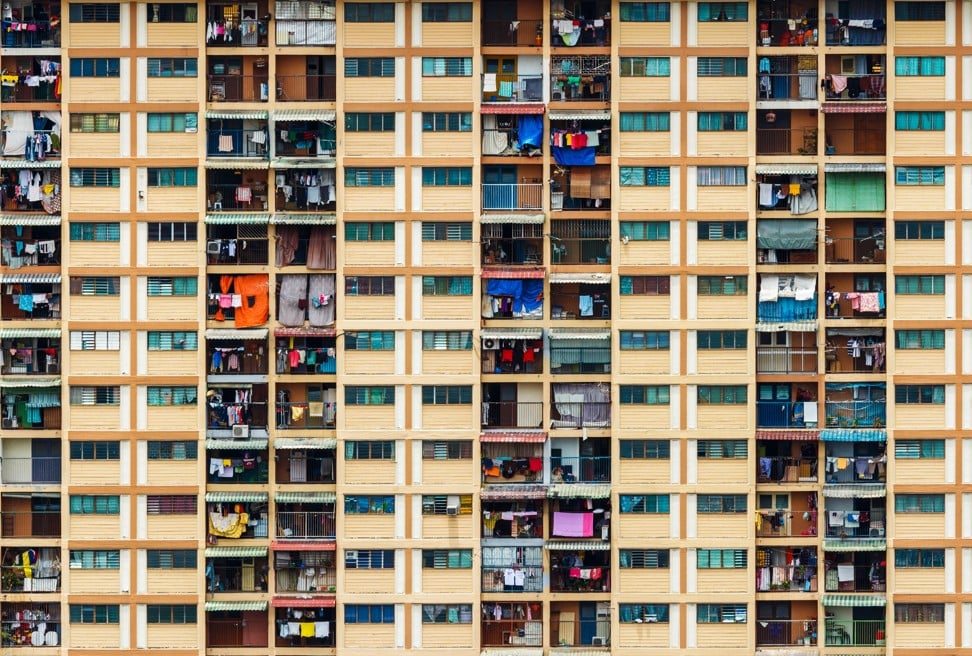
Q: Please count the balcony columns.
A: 7